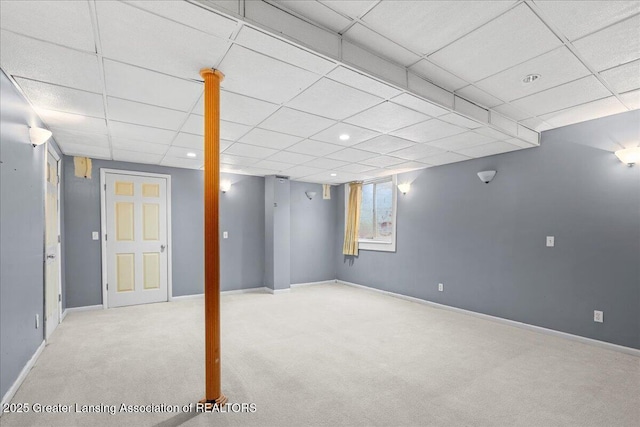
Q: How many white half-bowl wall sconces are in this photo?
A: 6